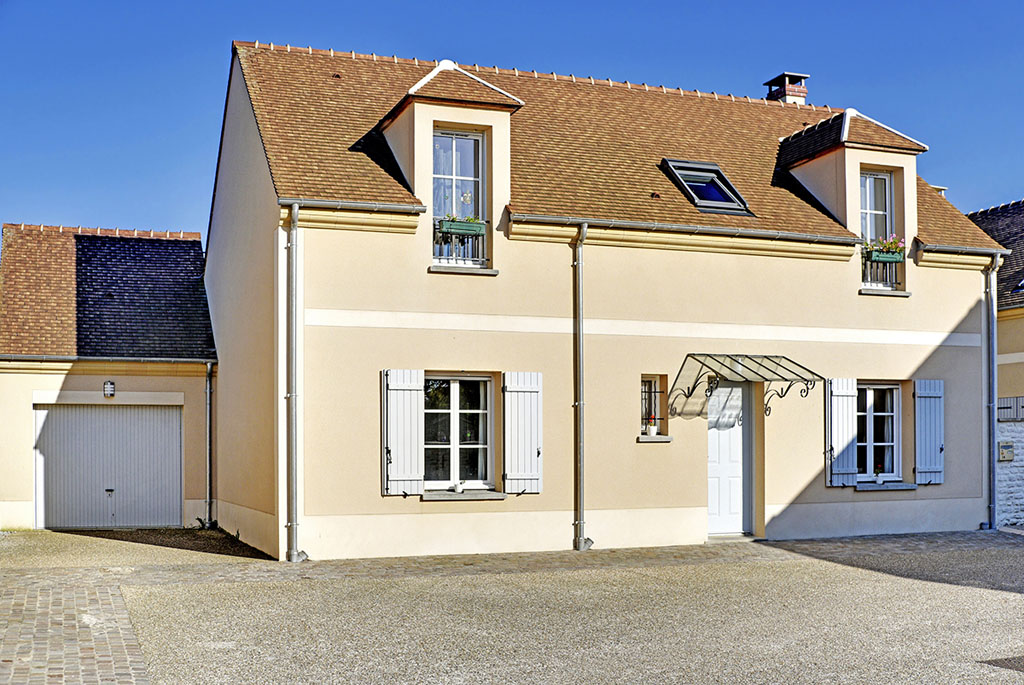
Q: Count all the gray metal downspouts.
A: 4